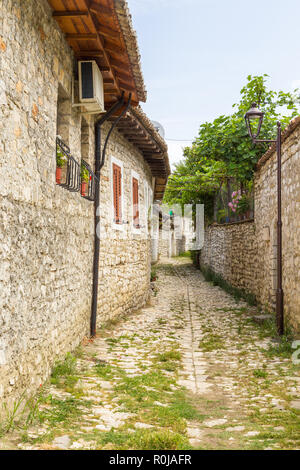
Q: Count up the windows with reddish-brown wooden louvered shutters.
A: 2